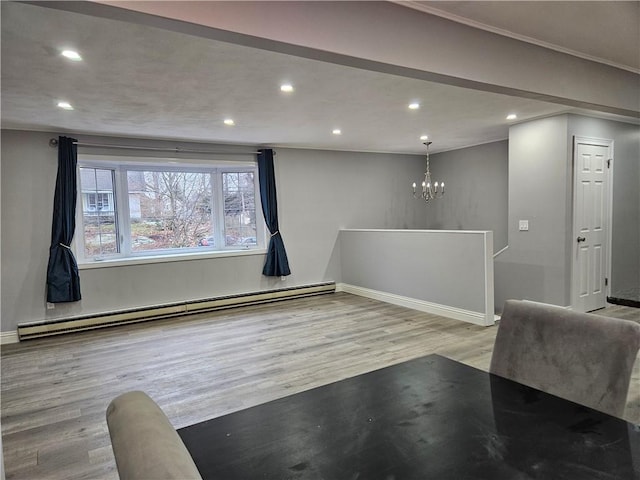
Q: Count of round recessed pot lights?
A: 8